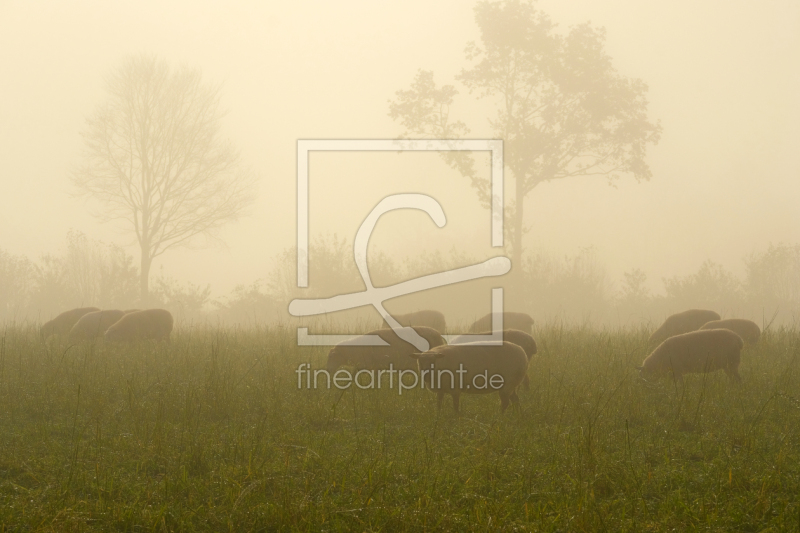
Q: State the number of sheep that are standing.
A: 11